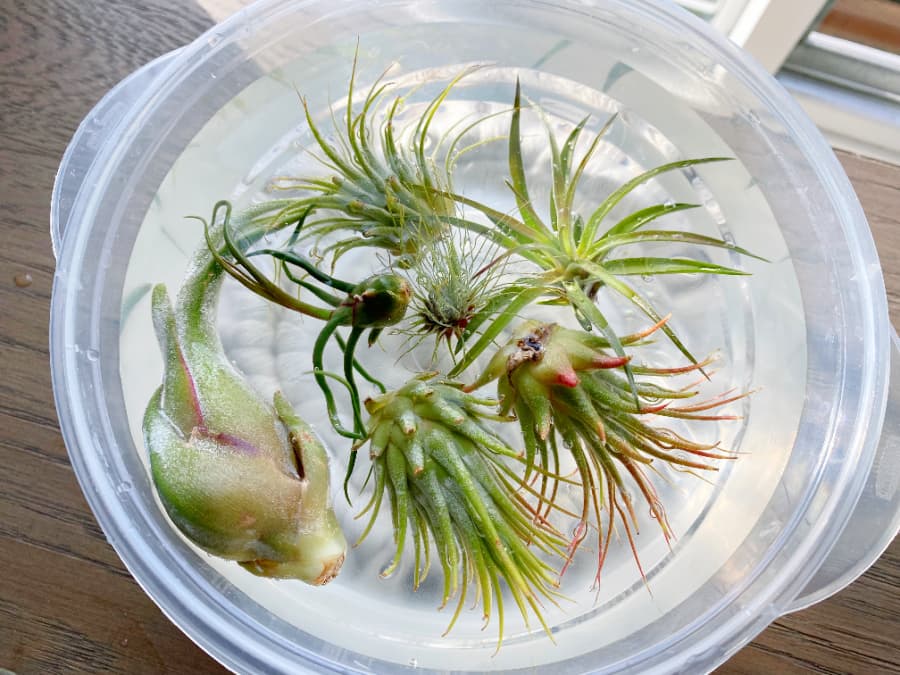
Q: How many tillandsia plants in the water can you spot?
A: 7